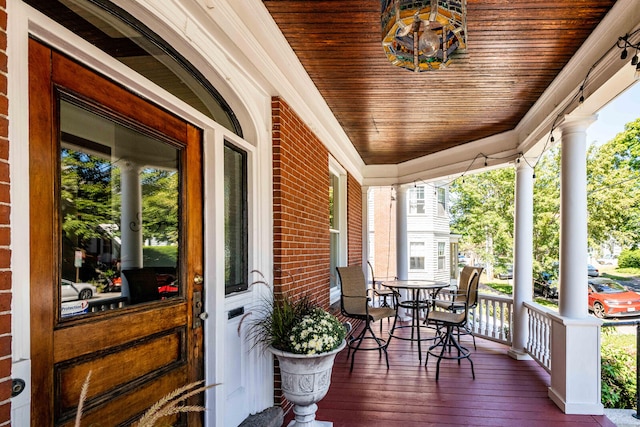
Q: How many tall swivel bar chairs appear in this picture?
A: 4